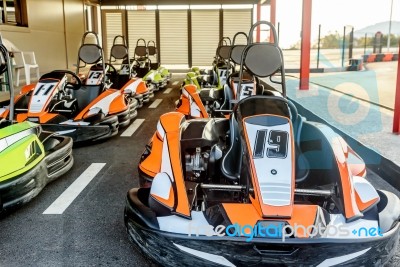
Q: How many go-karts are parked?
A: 9